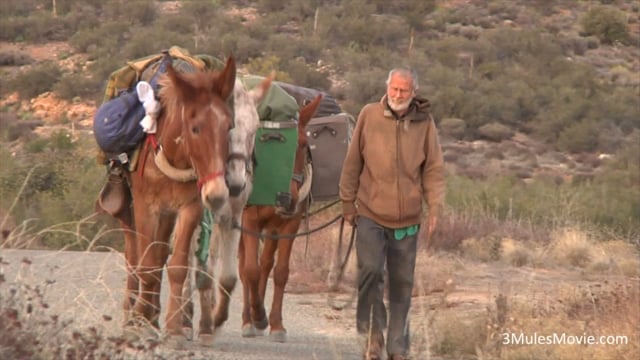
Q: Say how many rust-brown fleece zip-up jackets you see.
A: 1